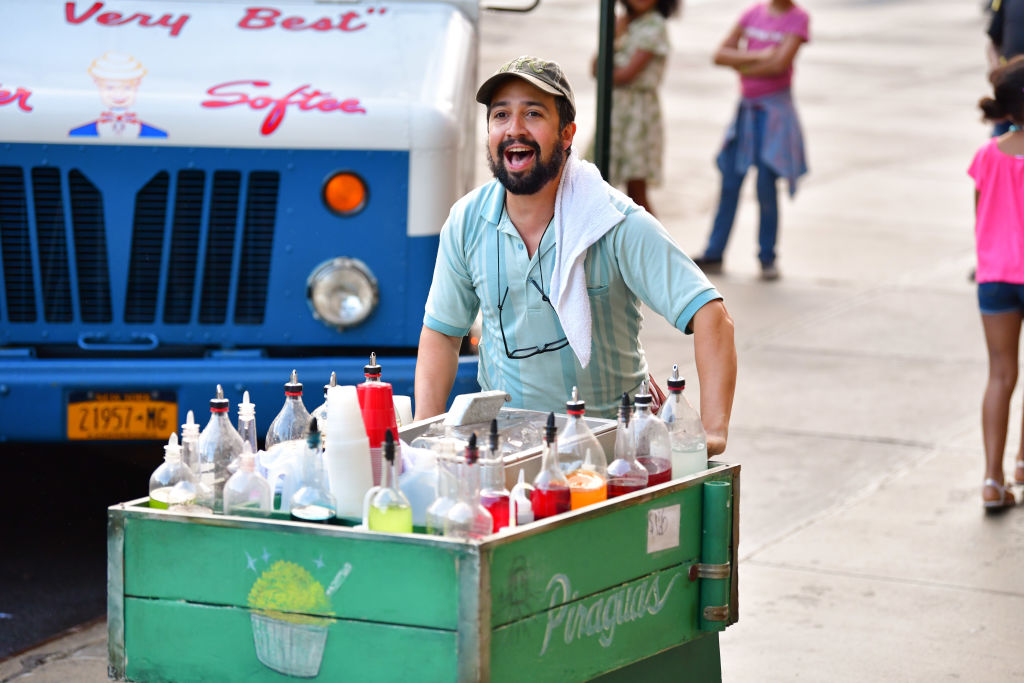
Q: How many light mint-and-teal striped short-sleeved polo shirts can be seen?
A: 1